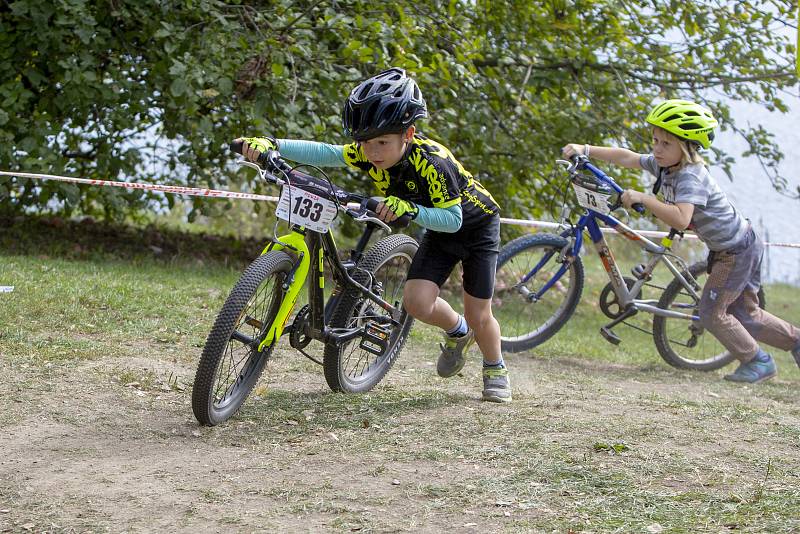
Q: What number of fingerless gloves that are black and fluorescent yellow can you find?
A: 2